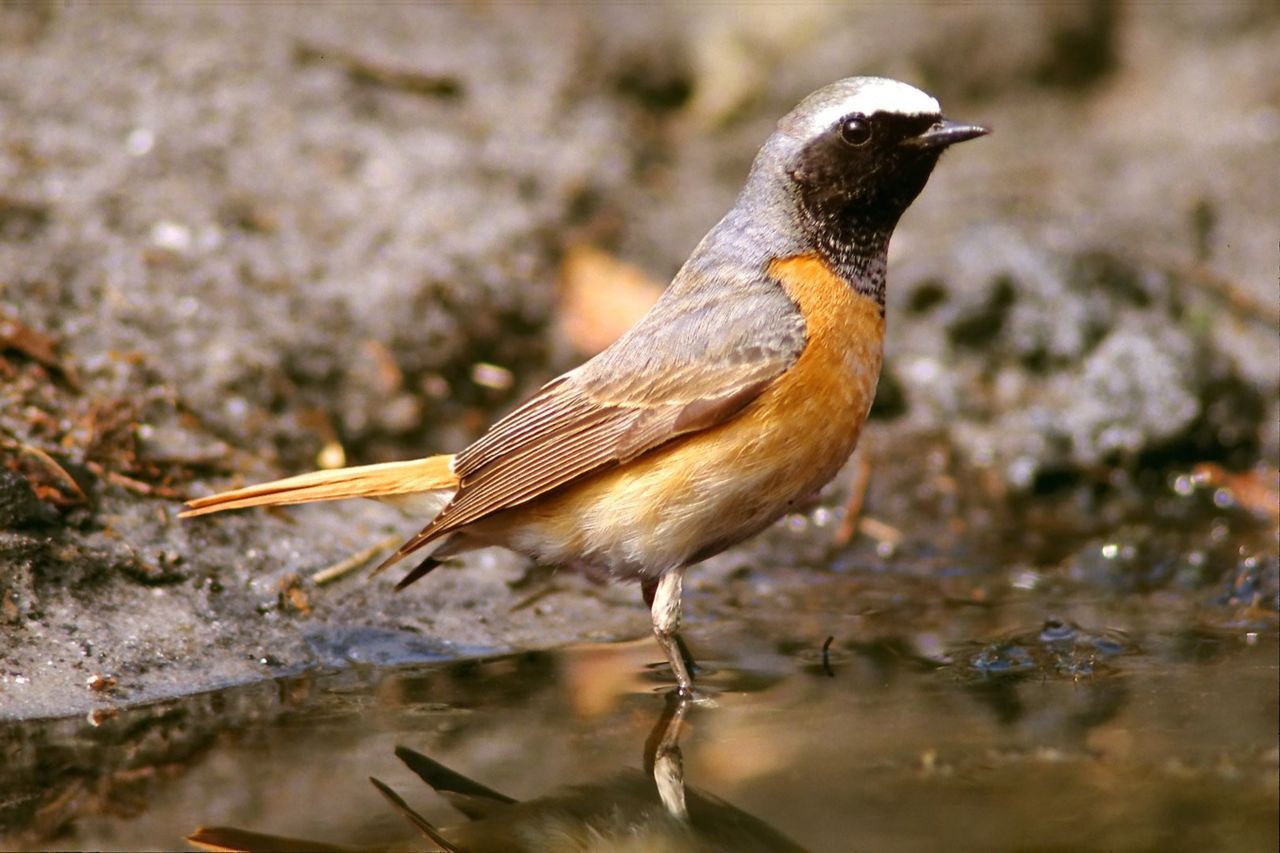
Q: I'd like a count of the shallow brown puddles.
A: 1